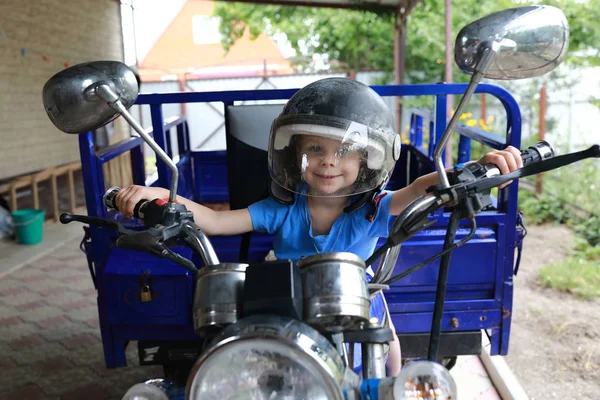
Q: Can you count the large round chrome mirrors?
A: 2